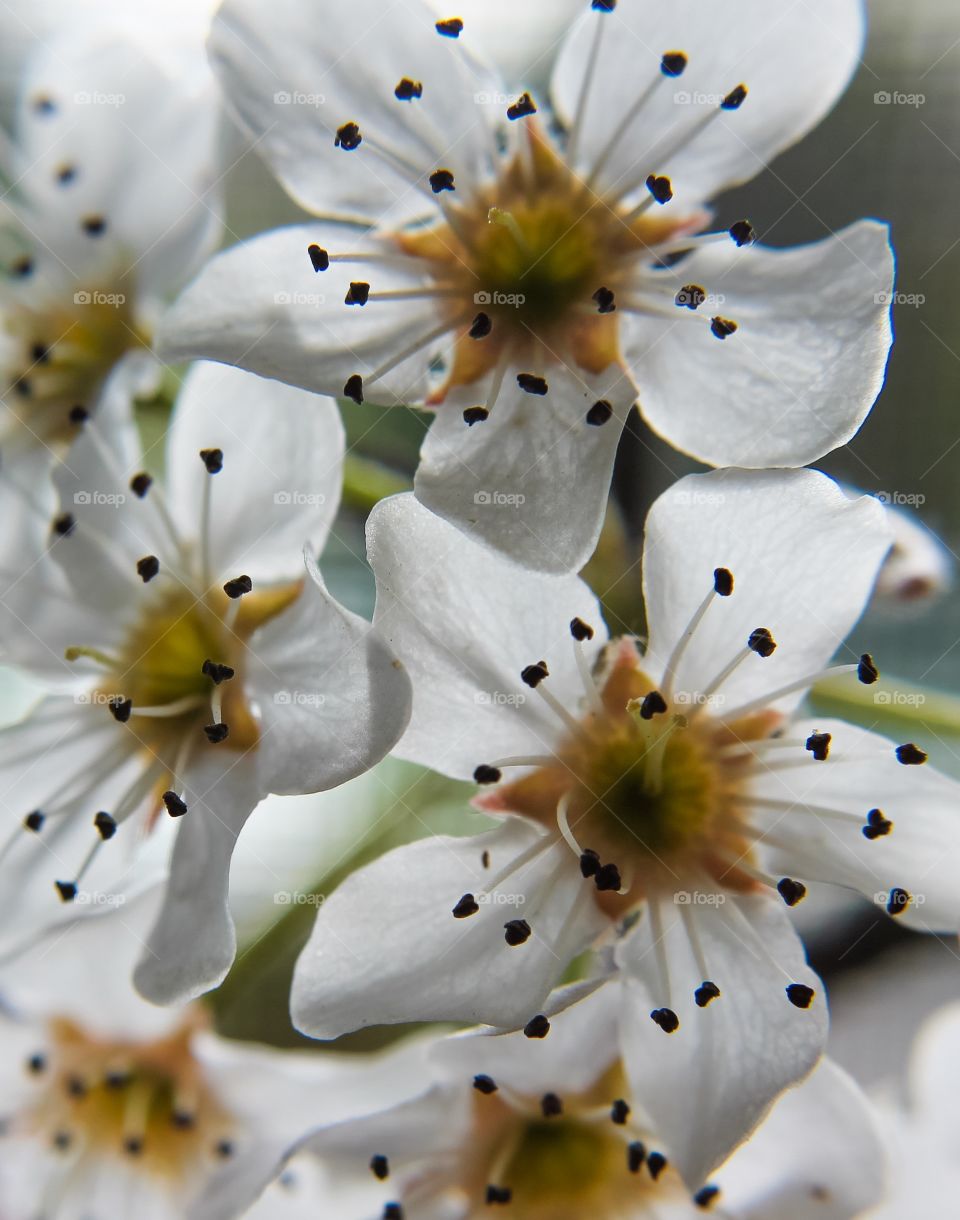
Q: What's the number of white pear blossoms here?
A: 6